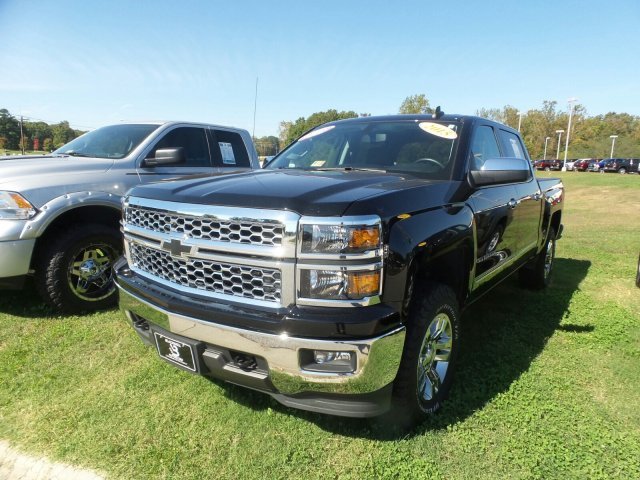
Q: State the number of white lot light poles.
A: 5